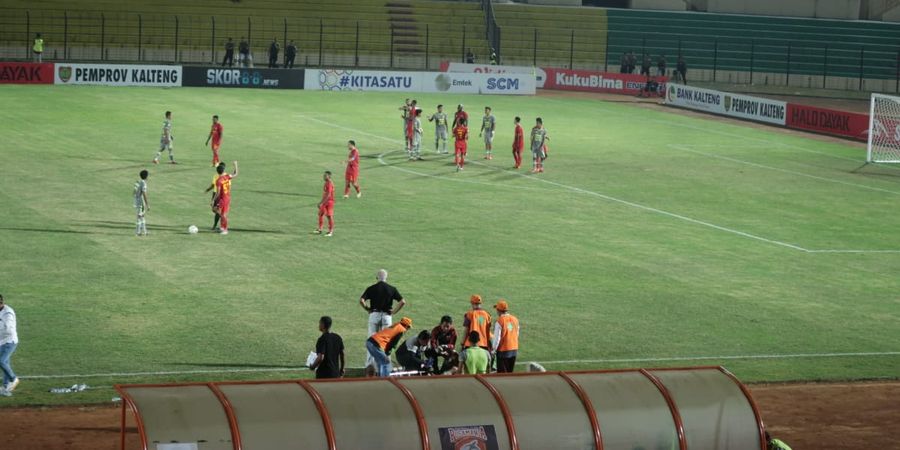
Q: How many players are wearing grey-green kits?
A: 7